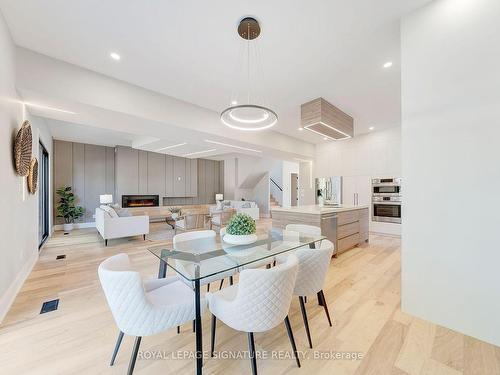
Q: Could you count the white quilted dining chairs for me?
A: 6